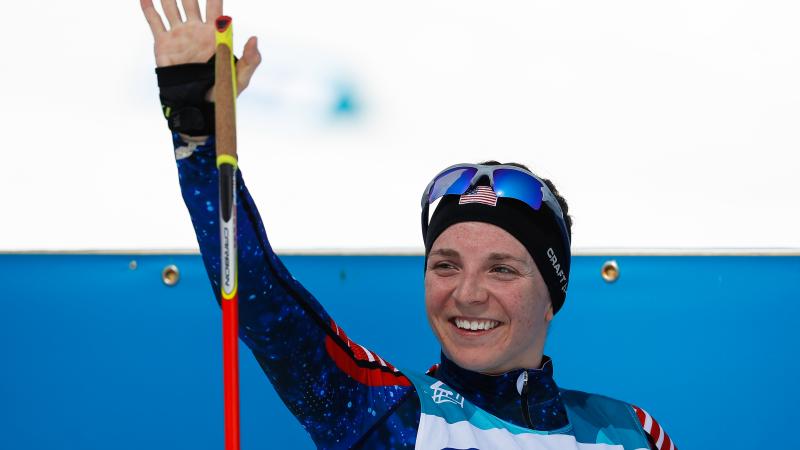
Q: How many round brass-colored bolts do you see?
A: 2